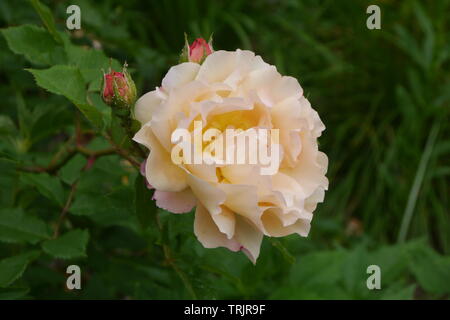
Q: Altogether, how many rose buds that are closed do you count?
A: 2